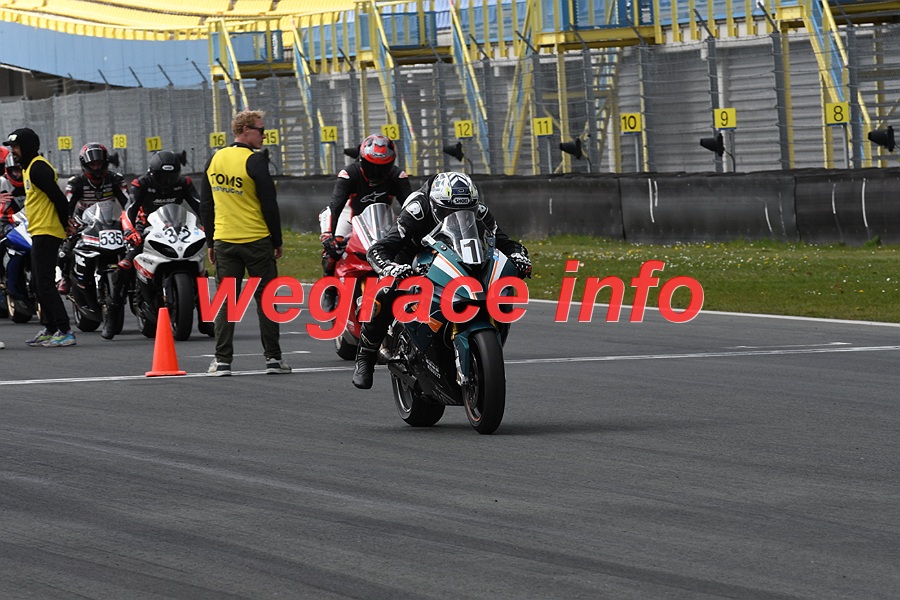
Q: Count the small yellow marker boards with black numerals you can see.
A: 12